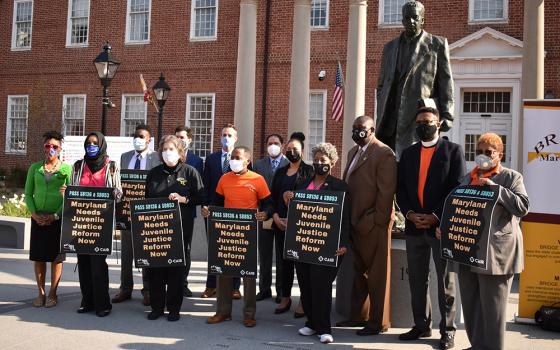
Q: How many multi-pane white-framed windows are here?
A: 12